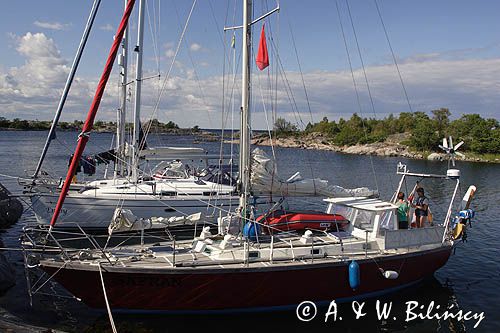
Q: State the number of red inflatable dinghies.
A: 1